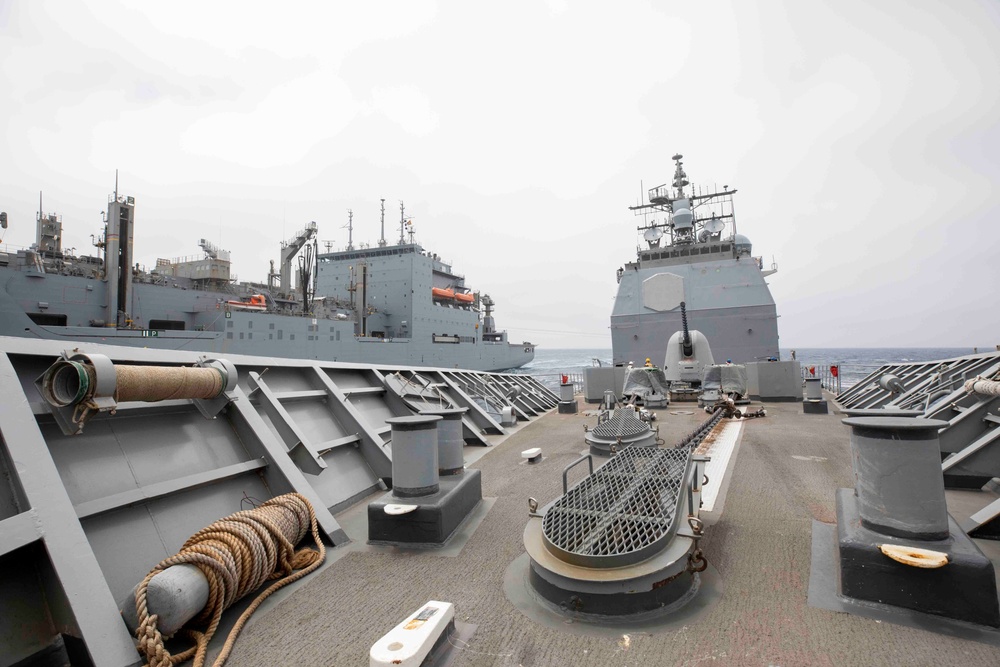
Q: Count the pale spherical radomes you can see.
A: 2